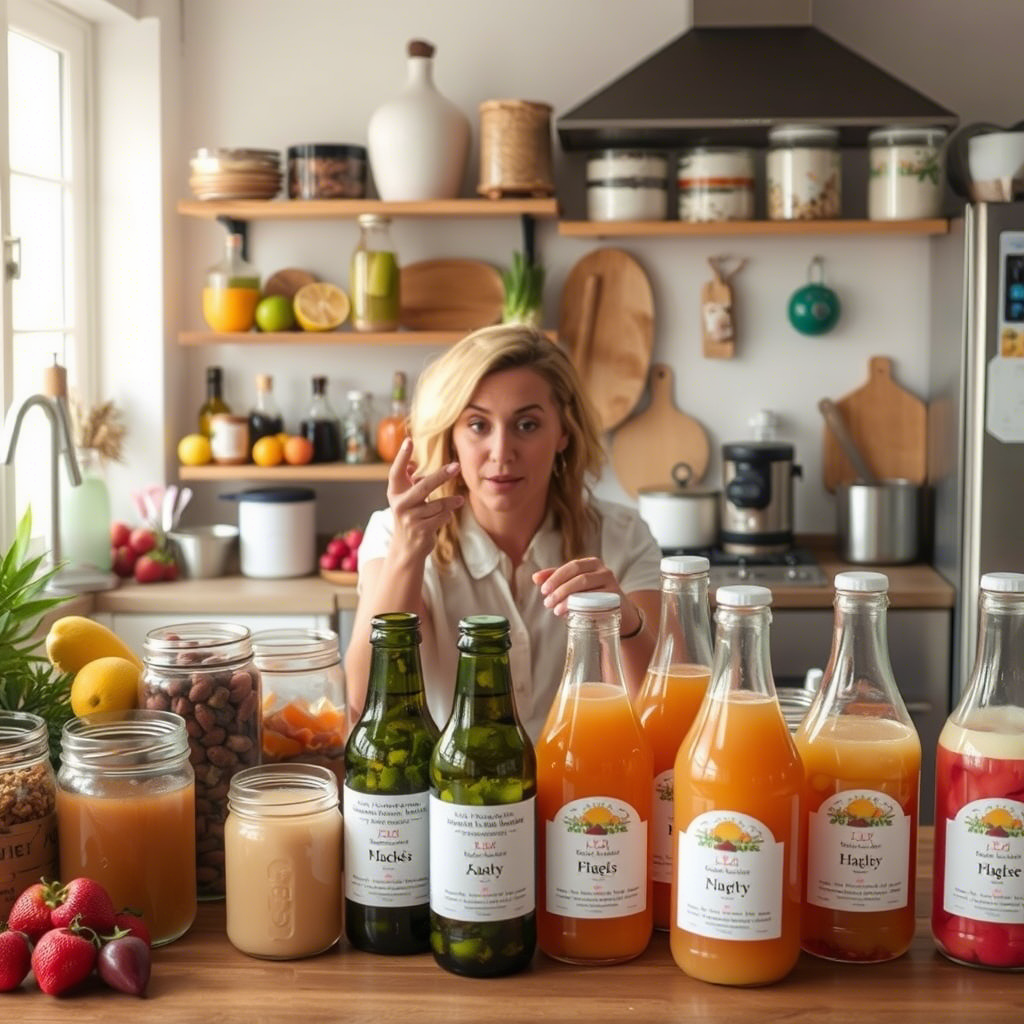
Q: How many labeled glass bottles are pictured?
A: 7